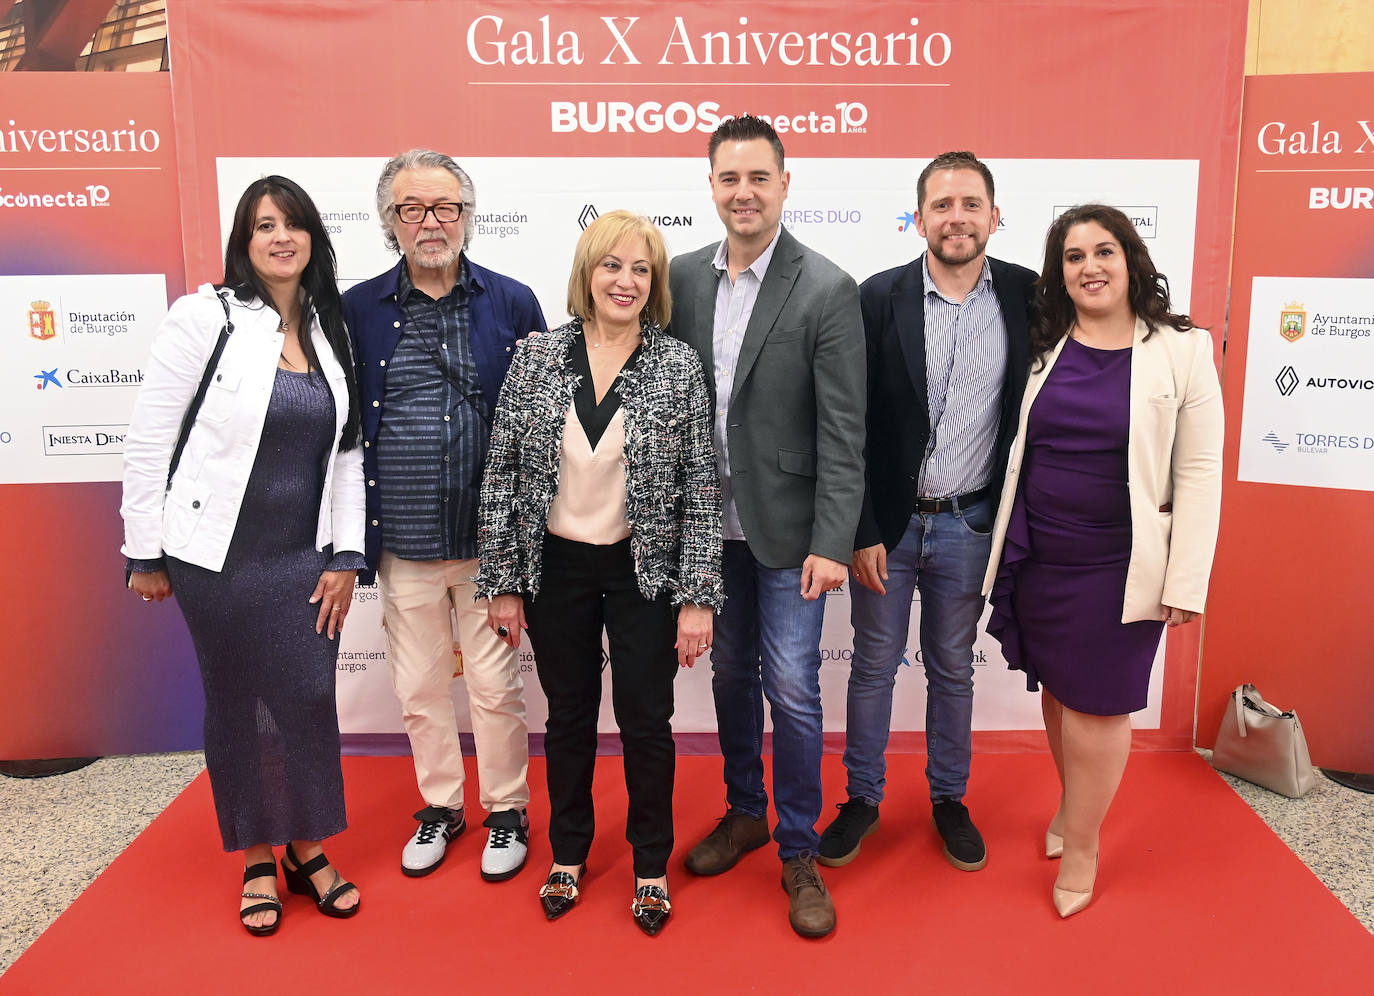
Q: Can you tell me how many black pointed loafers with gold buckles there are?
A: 2